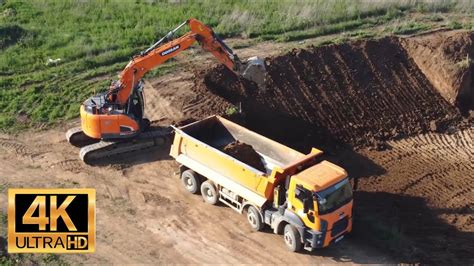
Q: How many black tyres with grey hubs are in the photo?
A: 4